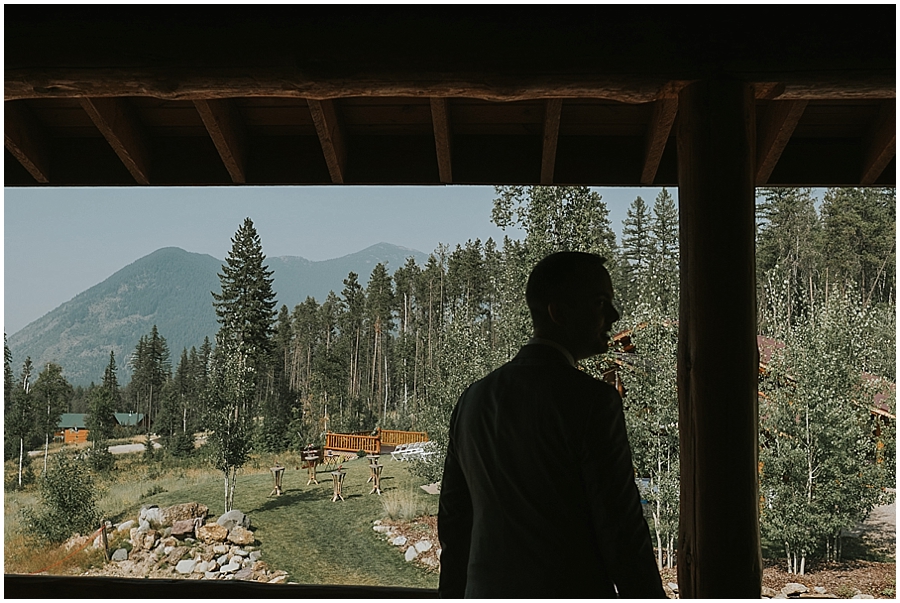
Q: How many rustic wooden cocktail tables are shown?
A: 5